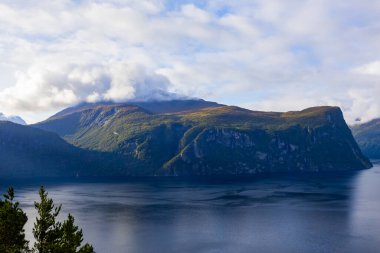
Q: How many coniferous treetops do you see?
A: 3